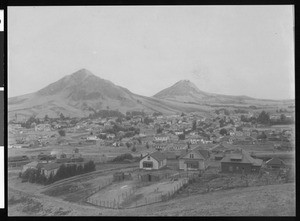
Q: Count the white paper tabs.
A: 2